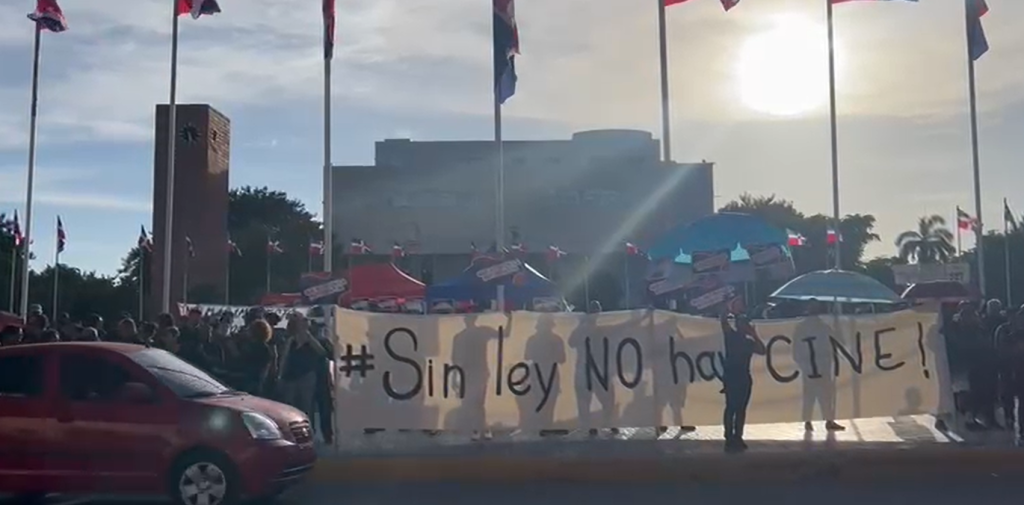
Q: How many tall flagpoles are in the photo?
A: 7